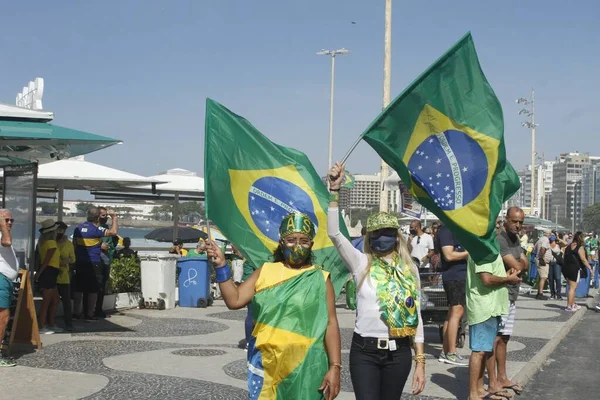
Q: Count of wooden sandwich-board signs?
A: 1